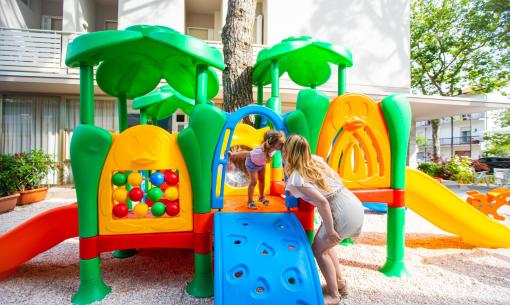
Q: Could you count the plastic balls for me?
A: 12